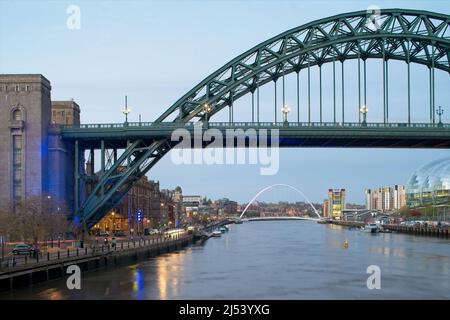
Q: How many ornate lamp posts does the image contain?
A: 5